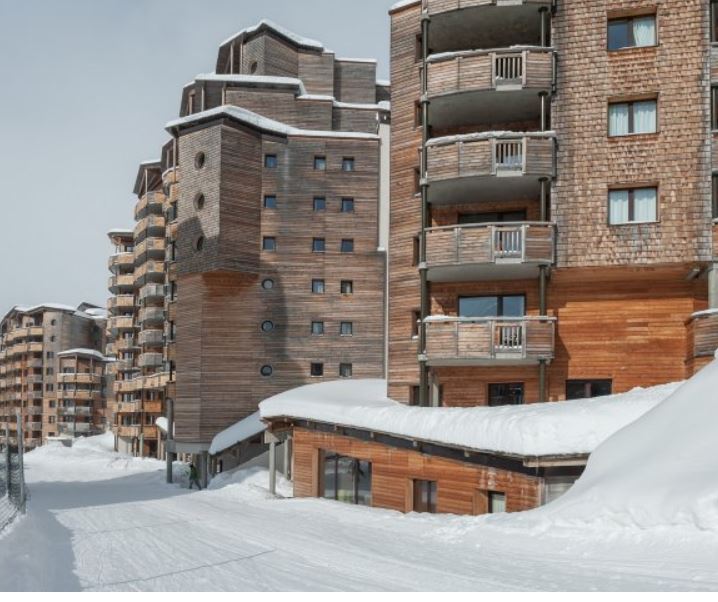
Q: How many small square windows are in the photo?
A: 15